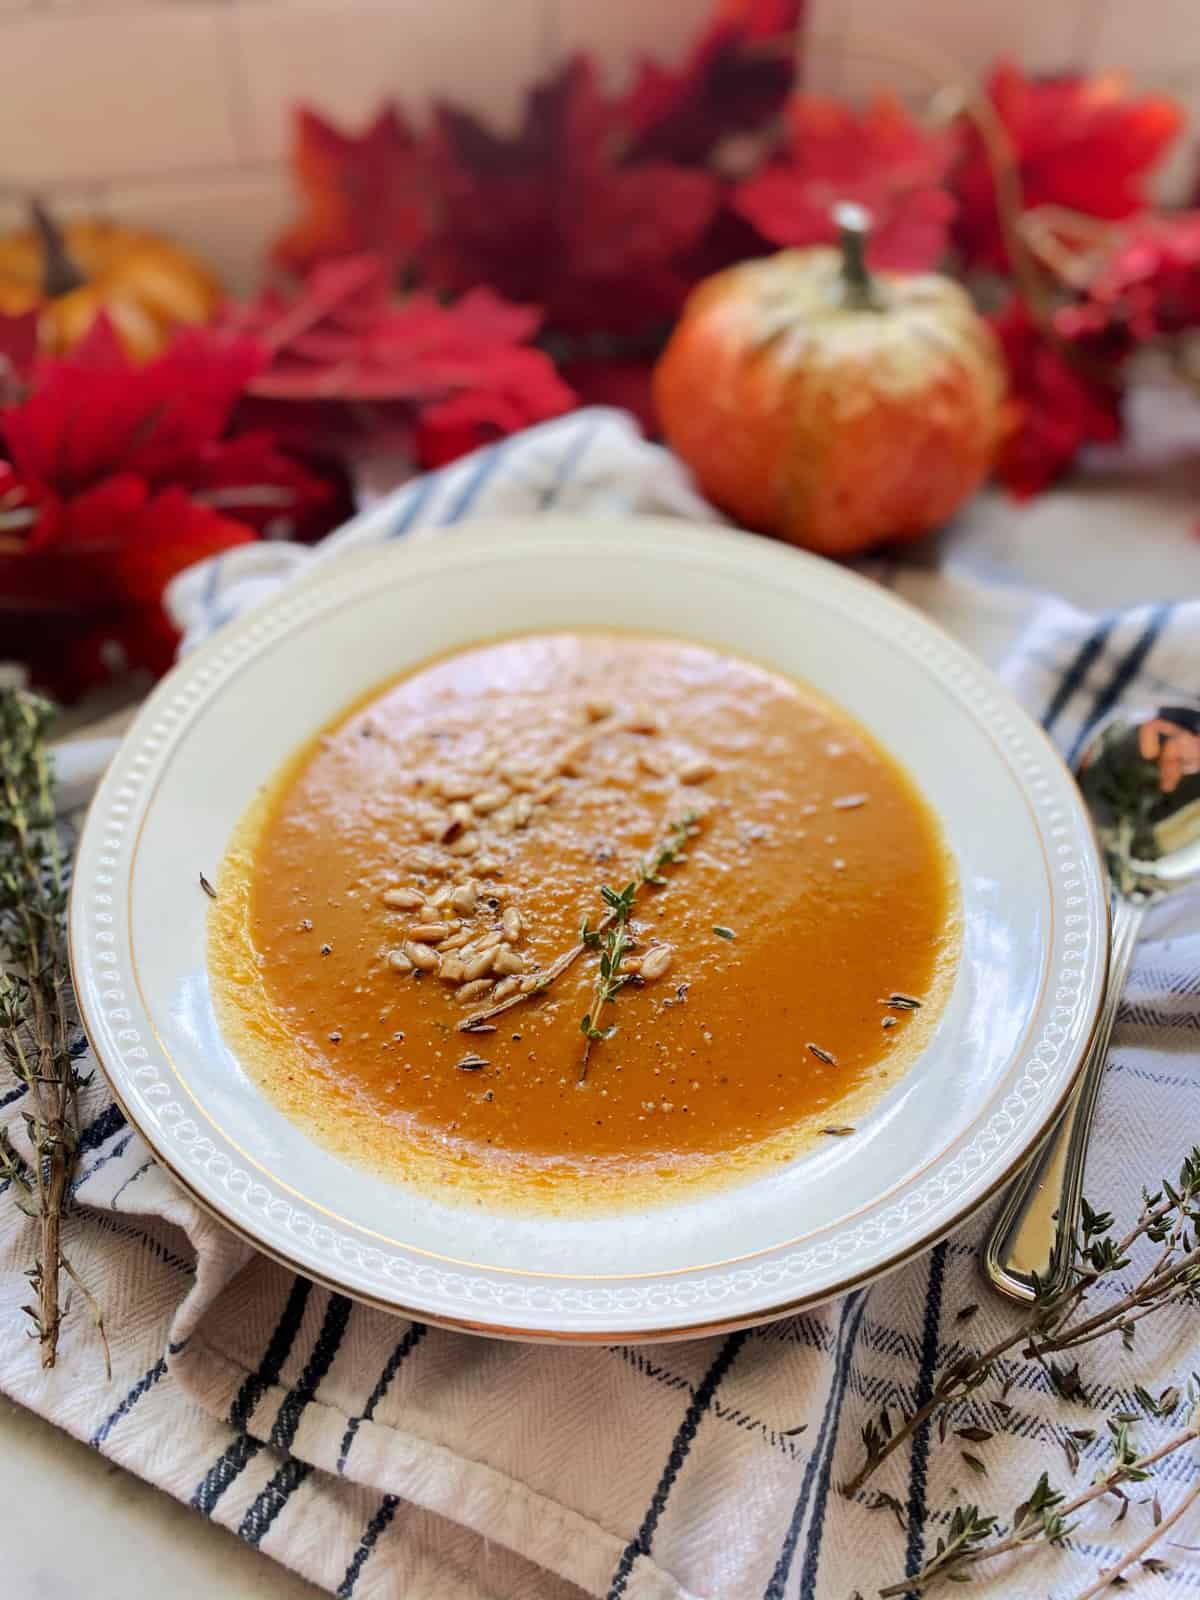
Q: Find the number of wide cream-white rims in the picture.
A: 1